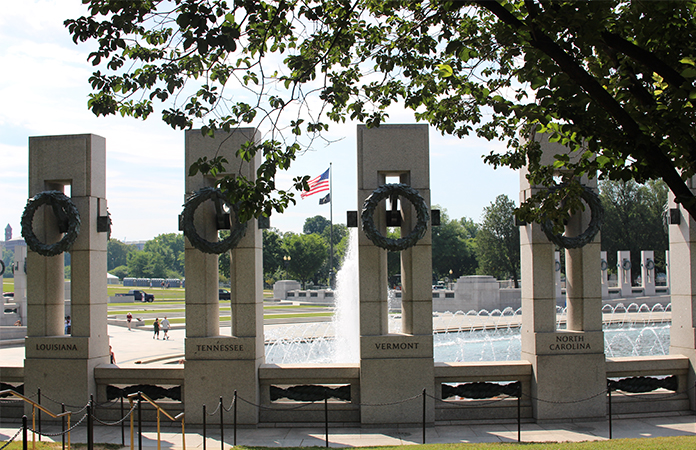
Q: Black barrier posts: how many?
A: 14